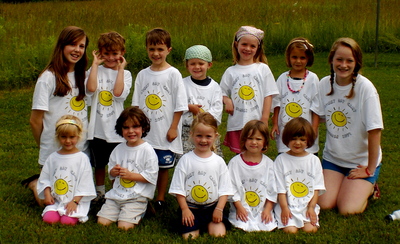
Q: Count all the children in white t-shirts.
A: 12